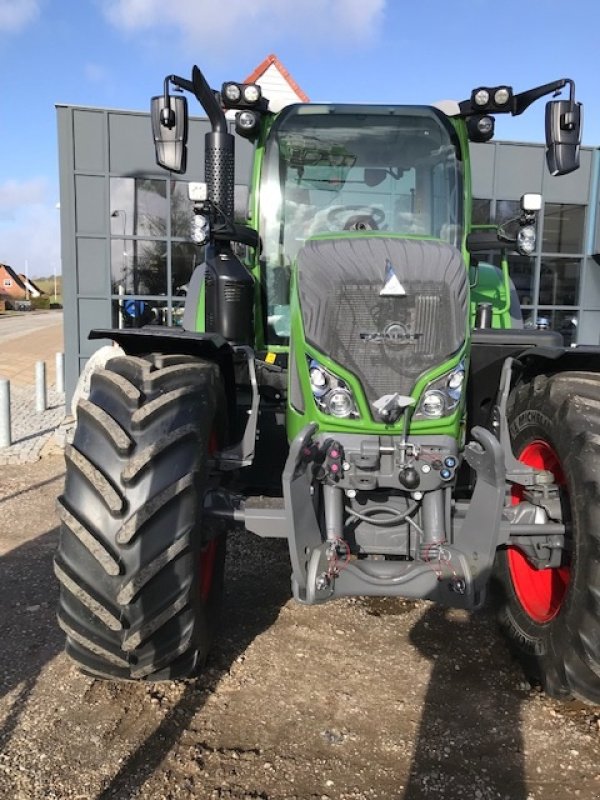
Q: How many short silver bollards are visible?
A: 3